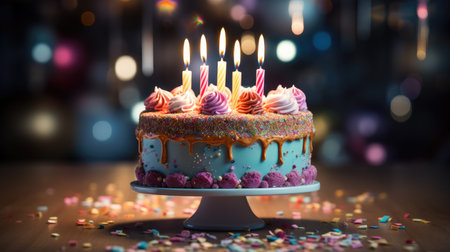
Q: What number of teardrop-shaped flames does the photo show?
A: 5